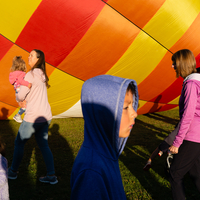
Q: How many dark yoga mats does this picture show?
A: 0